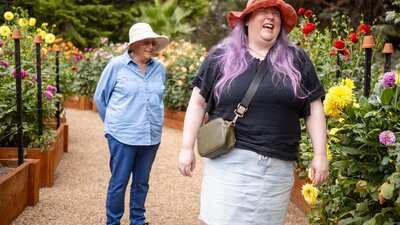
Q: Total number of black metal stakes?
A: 6